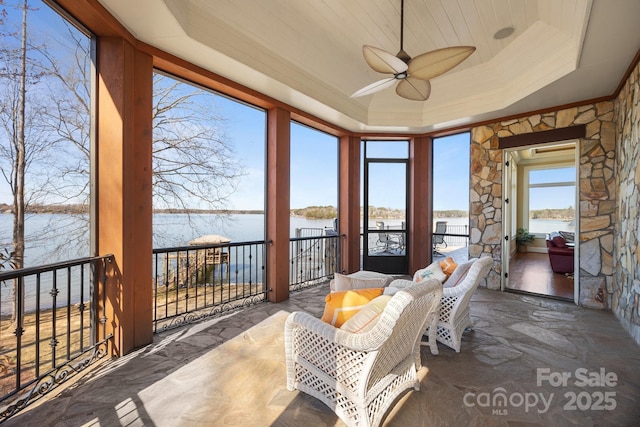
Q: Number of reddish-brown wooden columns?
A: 4